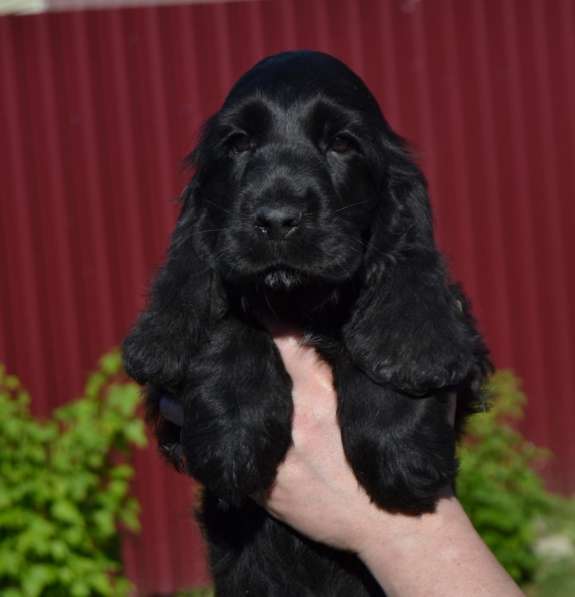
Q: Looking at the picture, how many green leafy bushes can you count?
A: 2